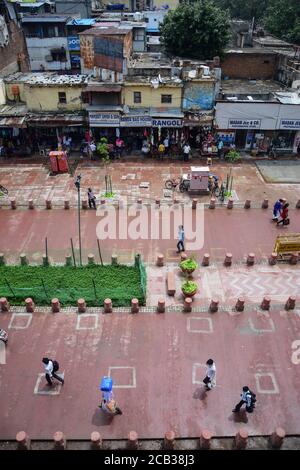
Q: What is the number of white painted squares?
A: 8